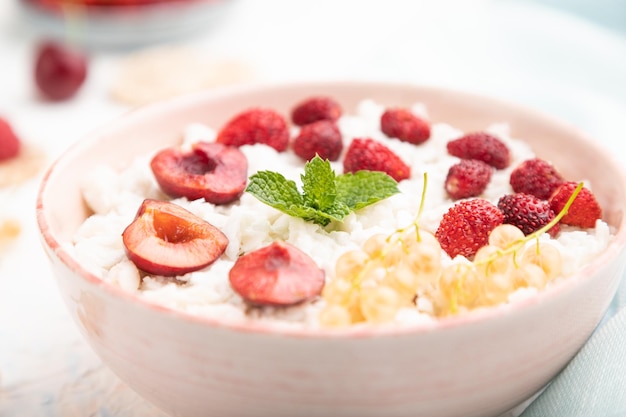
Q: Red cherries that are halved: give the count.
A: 3